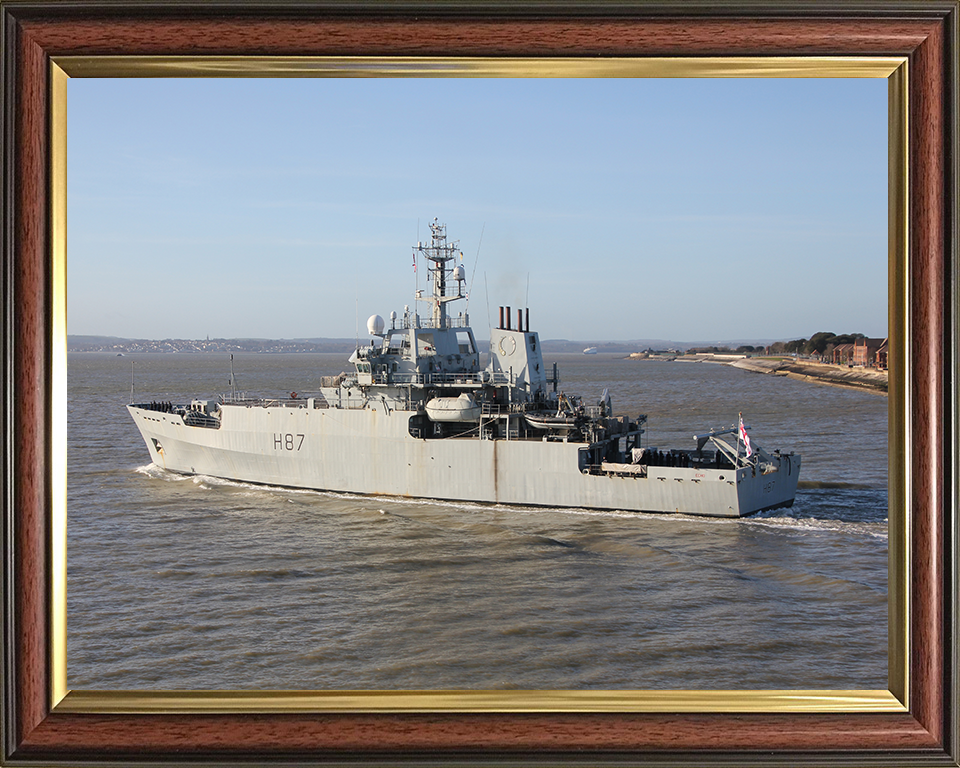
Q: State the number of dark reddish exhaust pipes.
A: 4